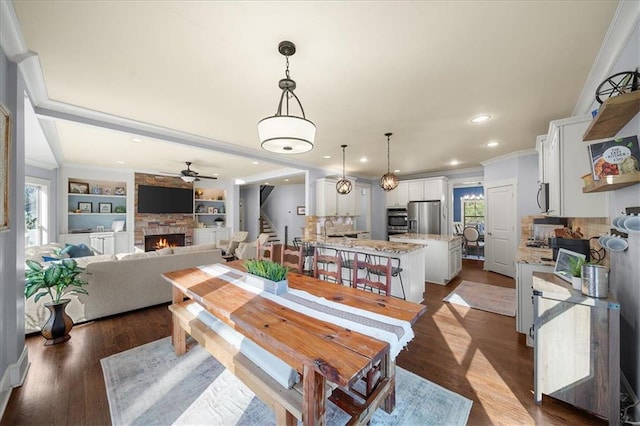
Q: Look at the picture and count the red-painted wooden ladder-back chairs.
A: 4